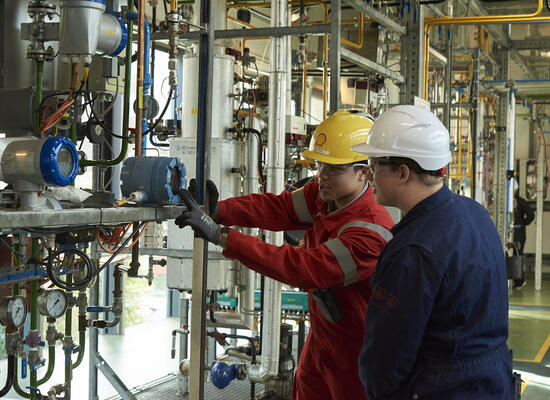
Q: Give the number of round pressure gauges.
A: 2